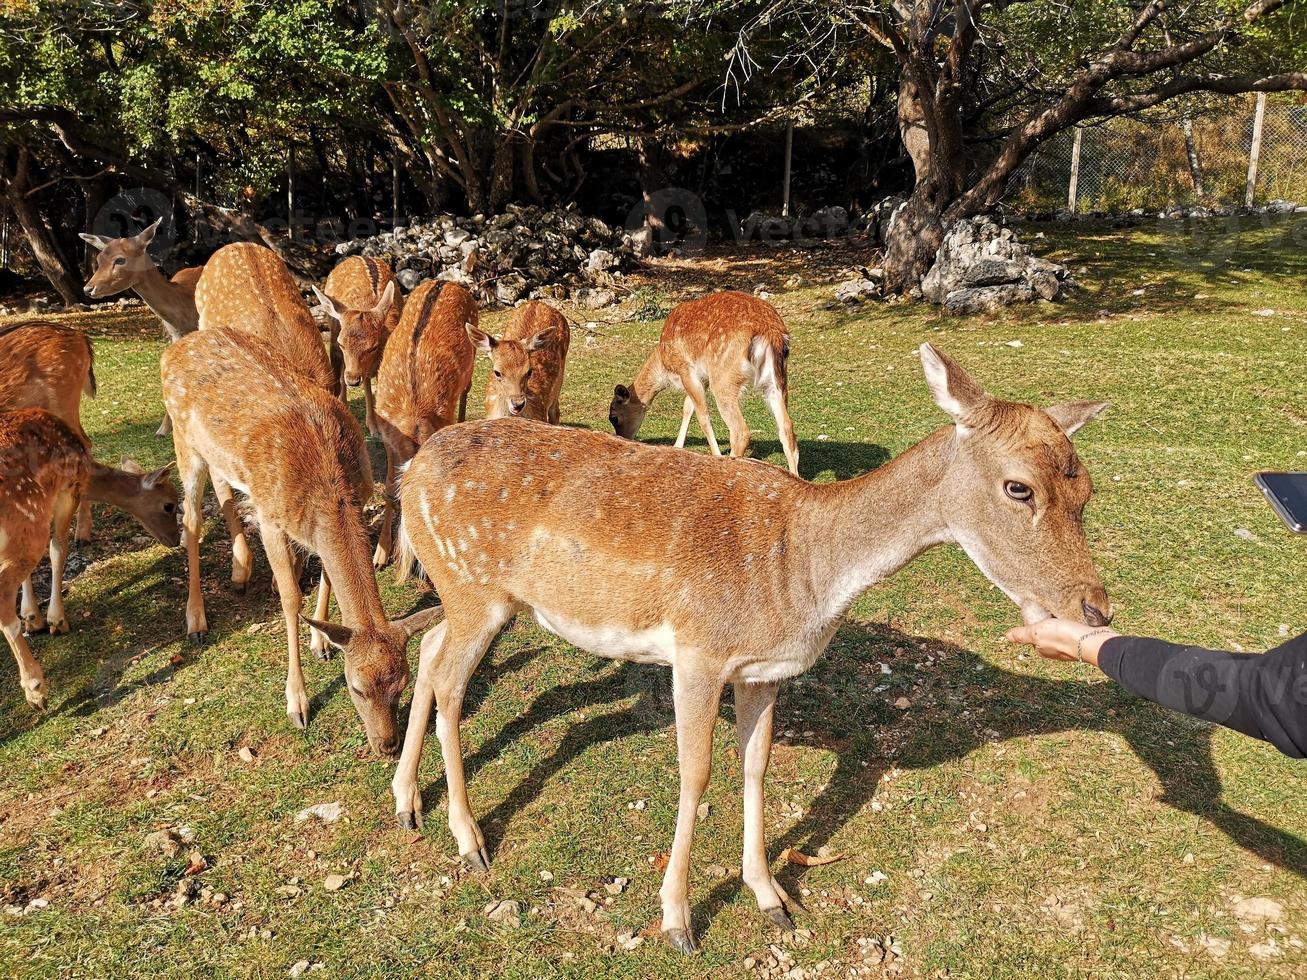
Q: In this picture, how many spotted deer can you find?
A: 10